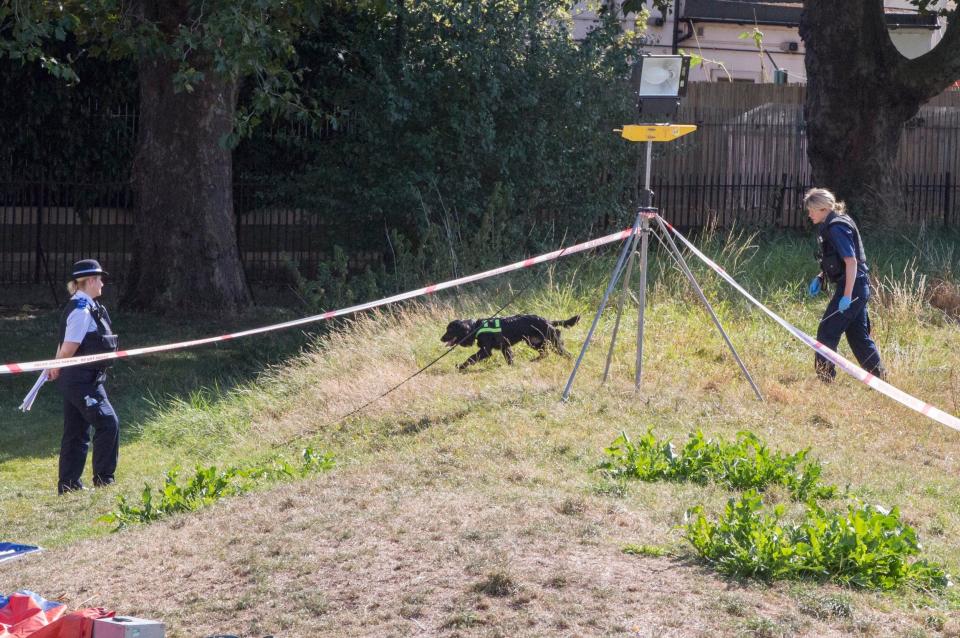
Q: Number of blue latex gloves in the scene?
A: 2